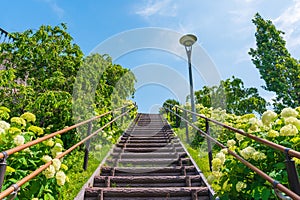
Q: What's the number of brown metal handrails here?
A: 4